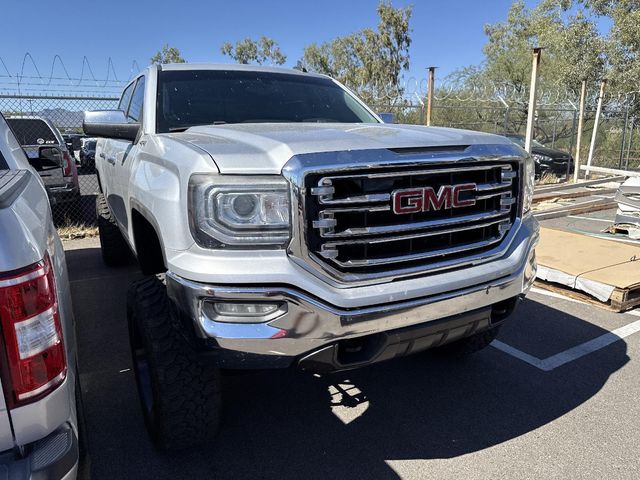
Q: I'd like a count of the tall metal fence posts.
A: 4